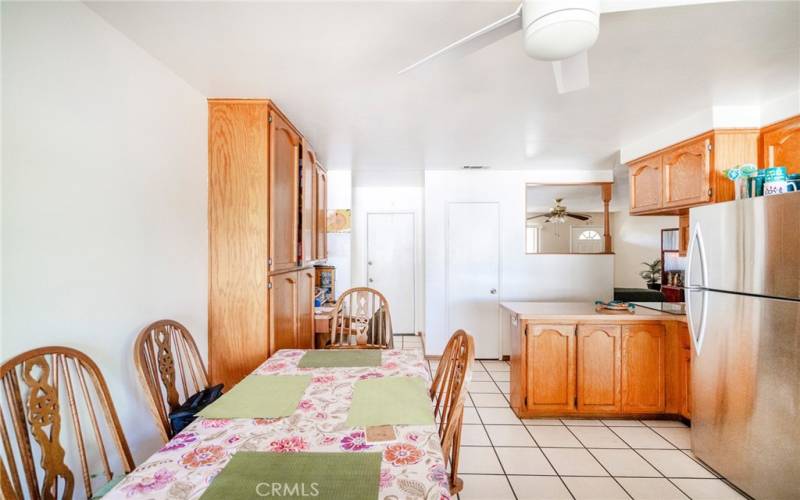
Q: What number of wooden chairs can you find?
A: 4